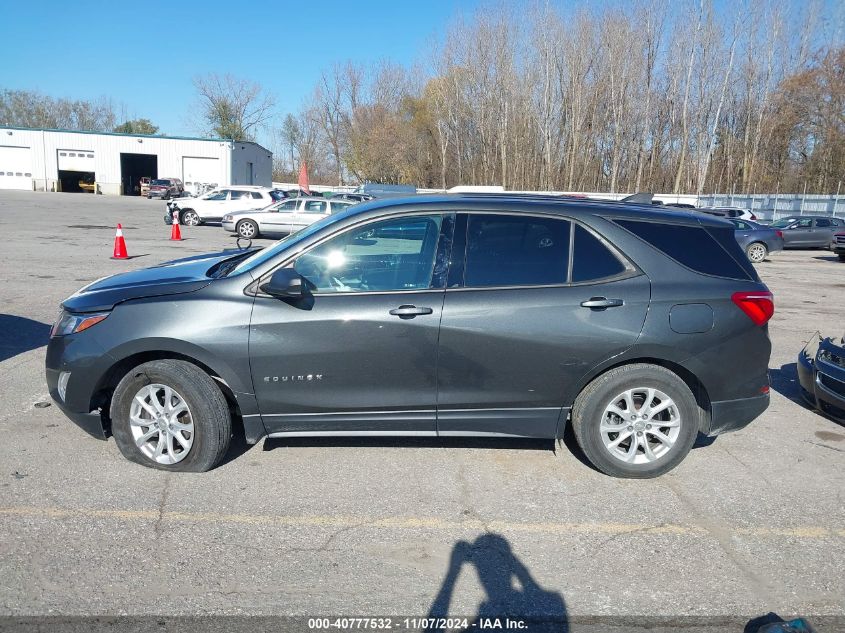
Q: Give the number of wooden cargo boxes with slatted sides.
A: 0